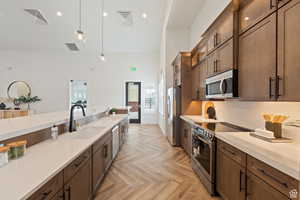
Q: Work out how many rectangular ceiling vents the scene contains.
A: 3